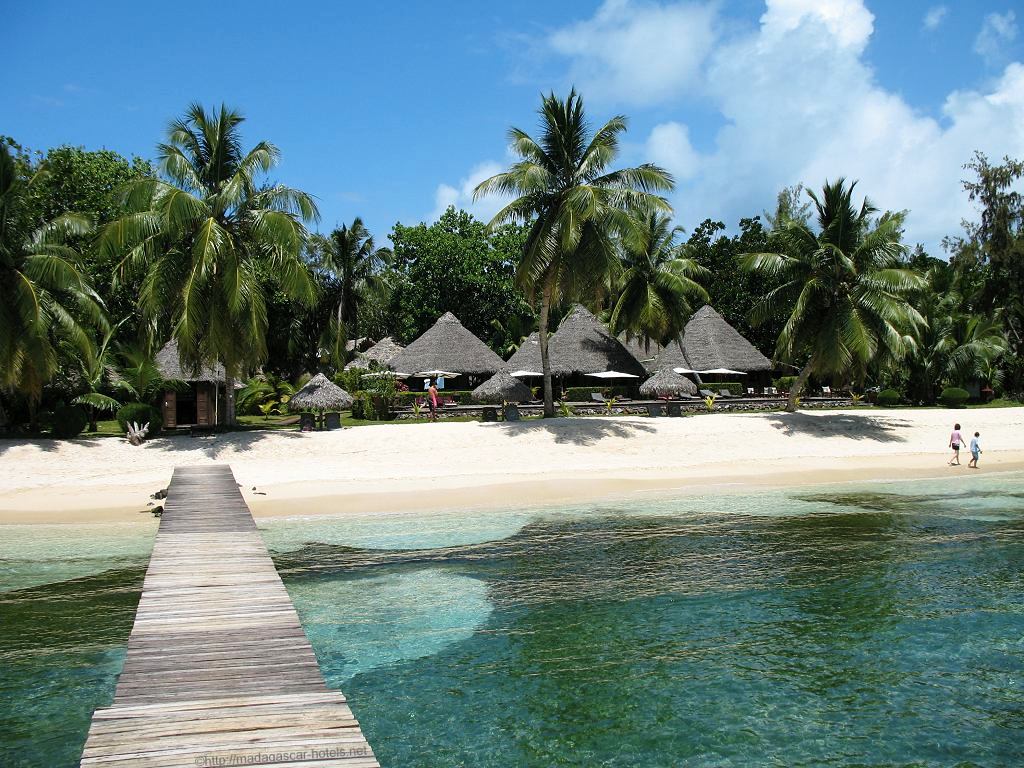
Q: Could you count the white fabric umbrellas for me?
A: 6